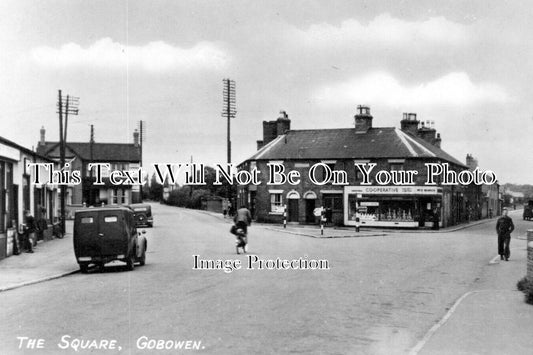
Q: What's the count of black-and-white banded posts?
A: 3